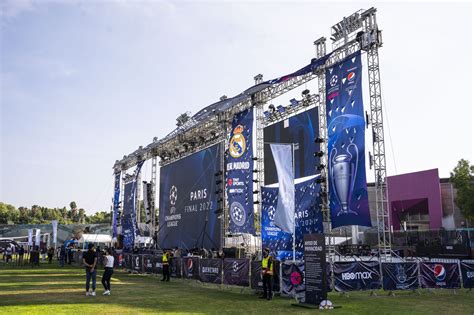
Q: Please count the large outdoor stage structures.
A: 1